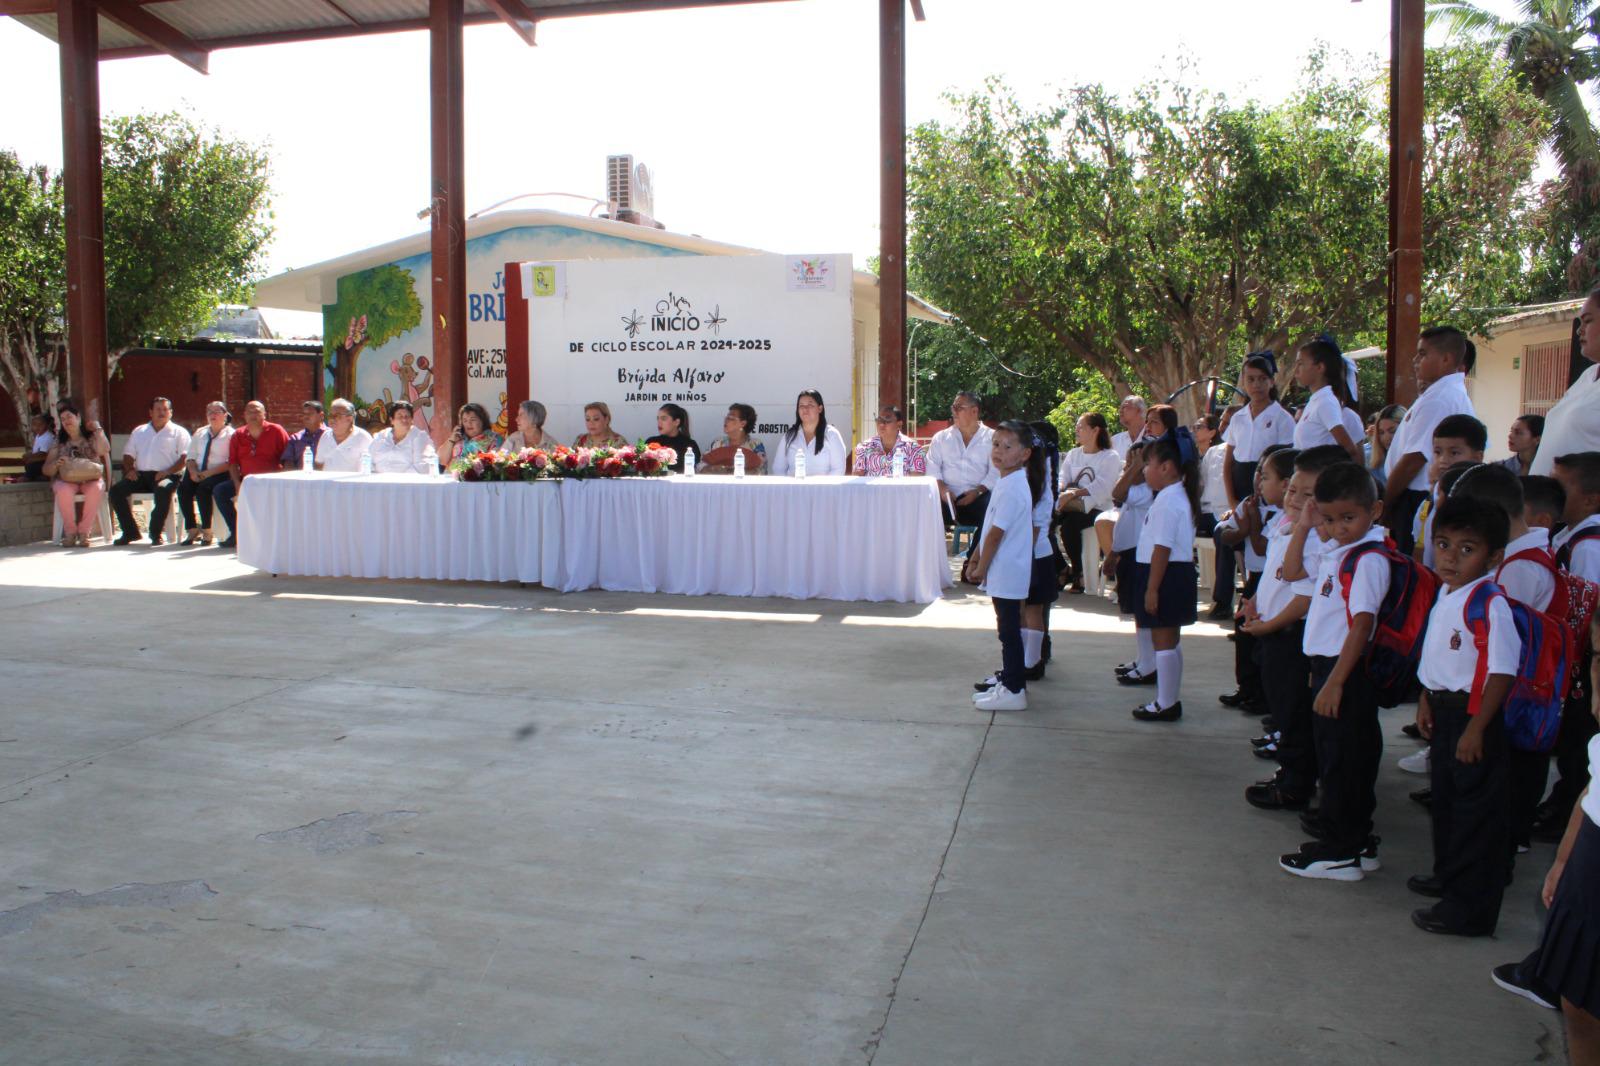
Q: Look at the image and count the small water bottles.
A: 7